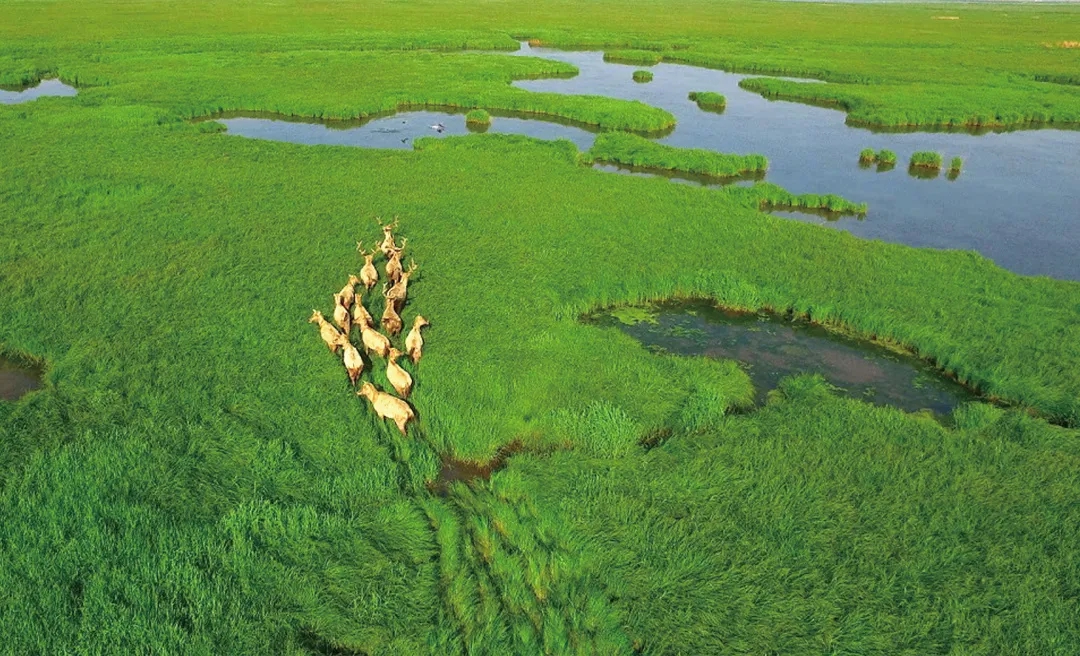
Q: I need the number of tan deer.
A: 14